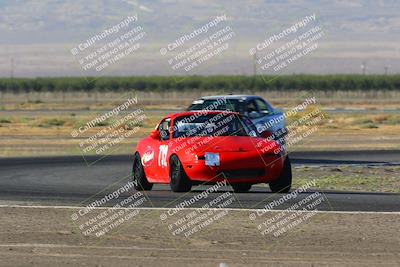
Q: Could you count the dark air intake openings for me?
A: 1